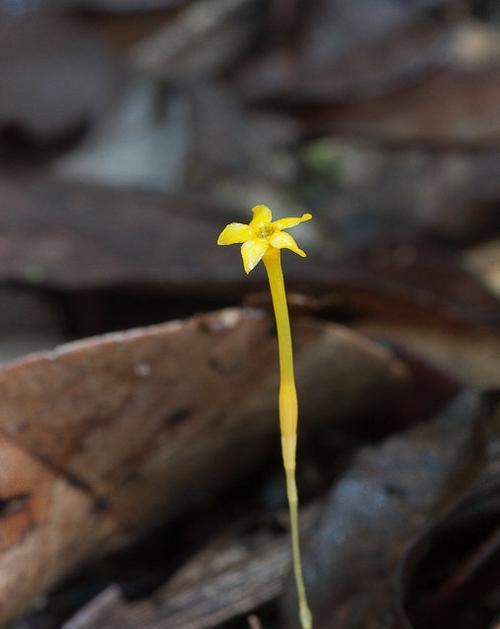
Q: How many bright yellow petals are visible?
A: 5